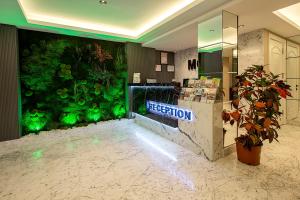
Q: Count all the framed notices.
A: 3